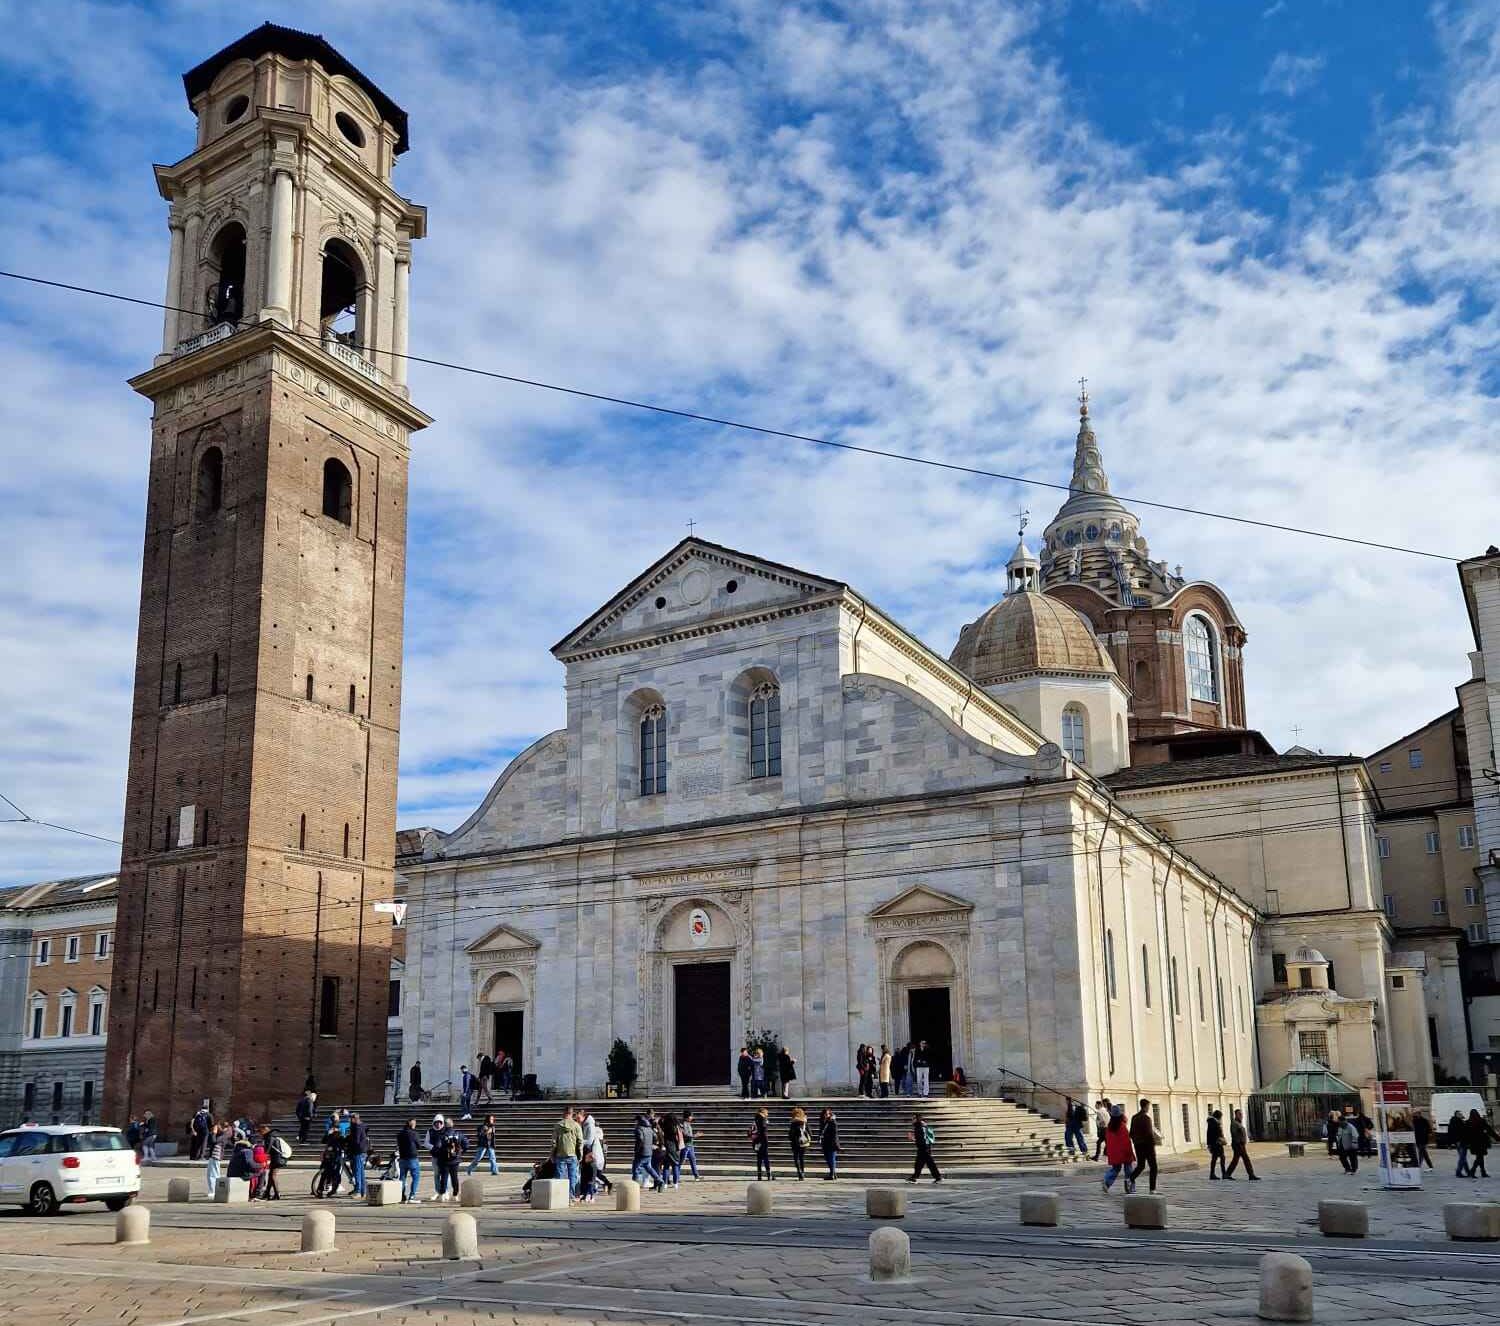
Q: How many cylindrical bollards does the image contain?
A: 9